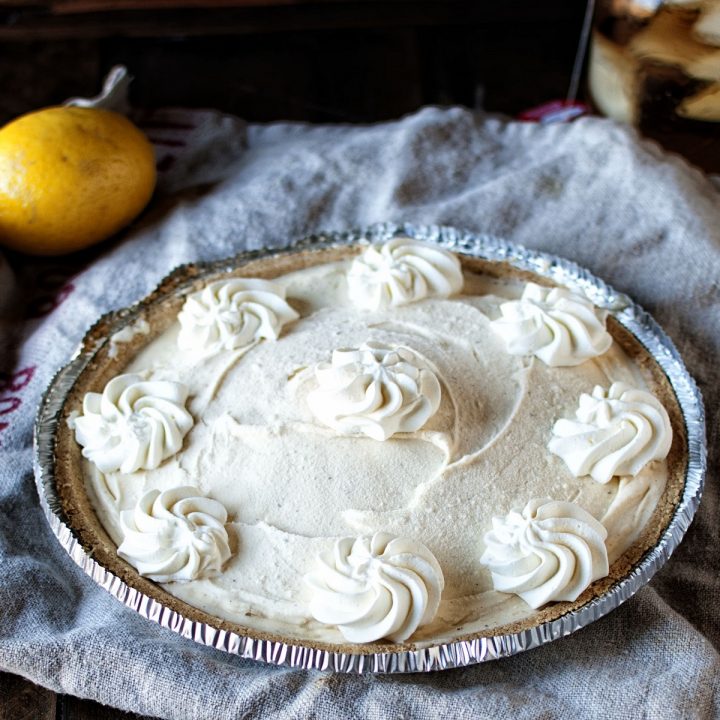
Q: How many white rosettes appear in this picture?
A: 9